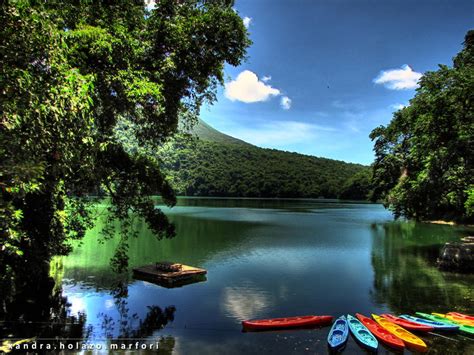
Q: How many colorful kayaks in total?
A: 10